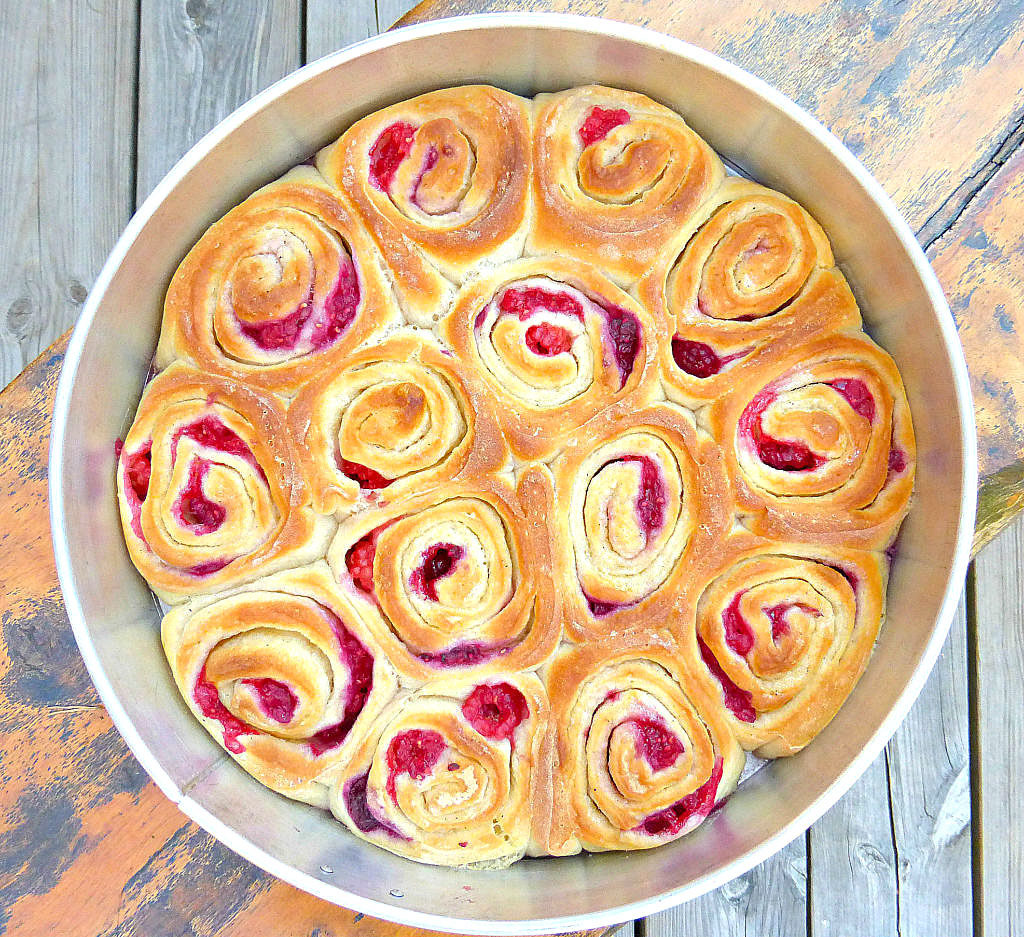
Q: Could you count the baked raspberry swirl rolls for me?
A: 14